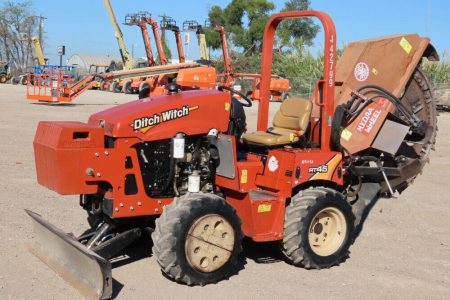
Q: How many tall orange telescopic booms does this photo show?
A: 4